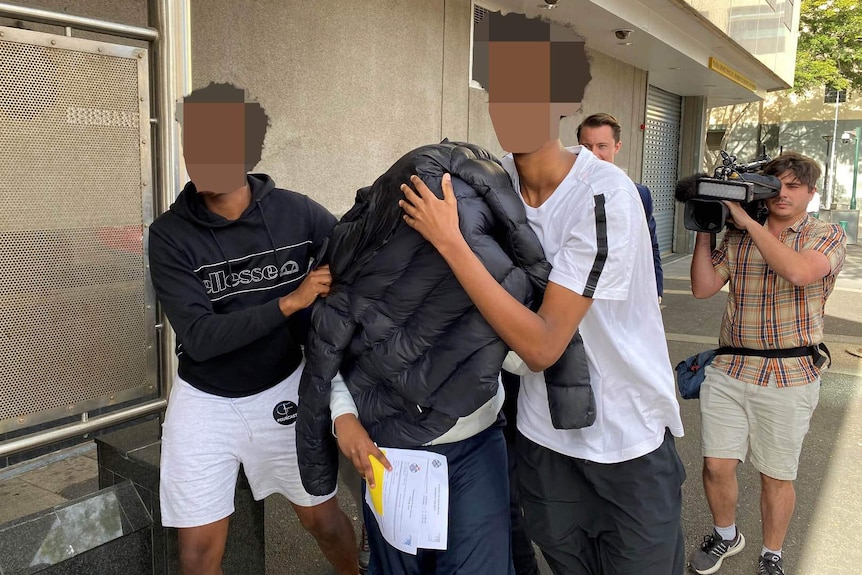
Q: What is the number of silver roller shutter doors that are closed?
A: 1